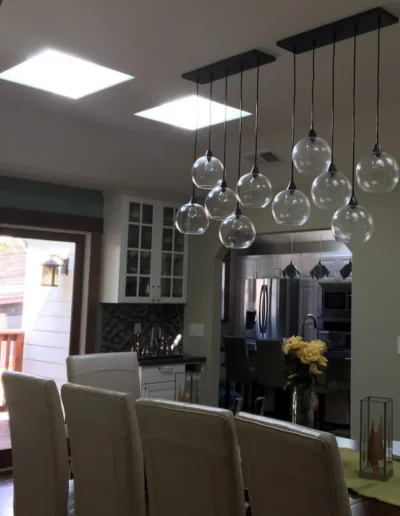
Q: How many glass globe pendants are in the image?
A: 10